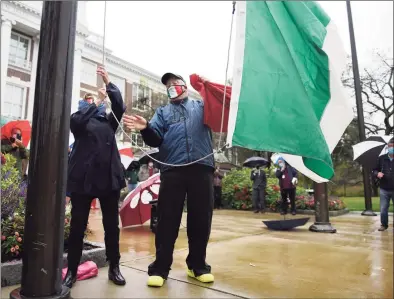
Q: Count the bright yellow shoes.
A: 2